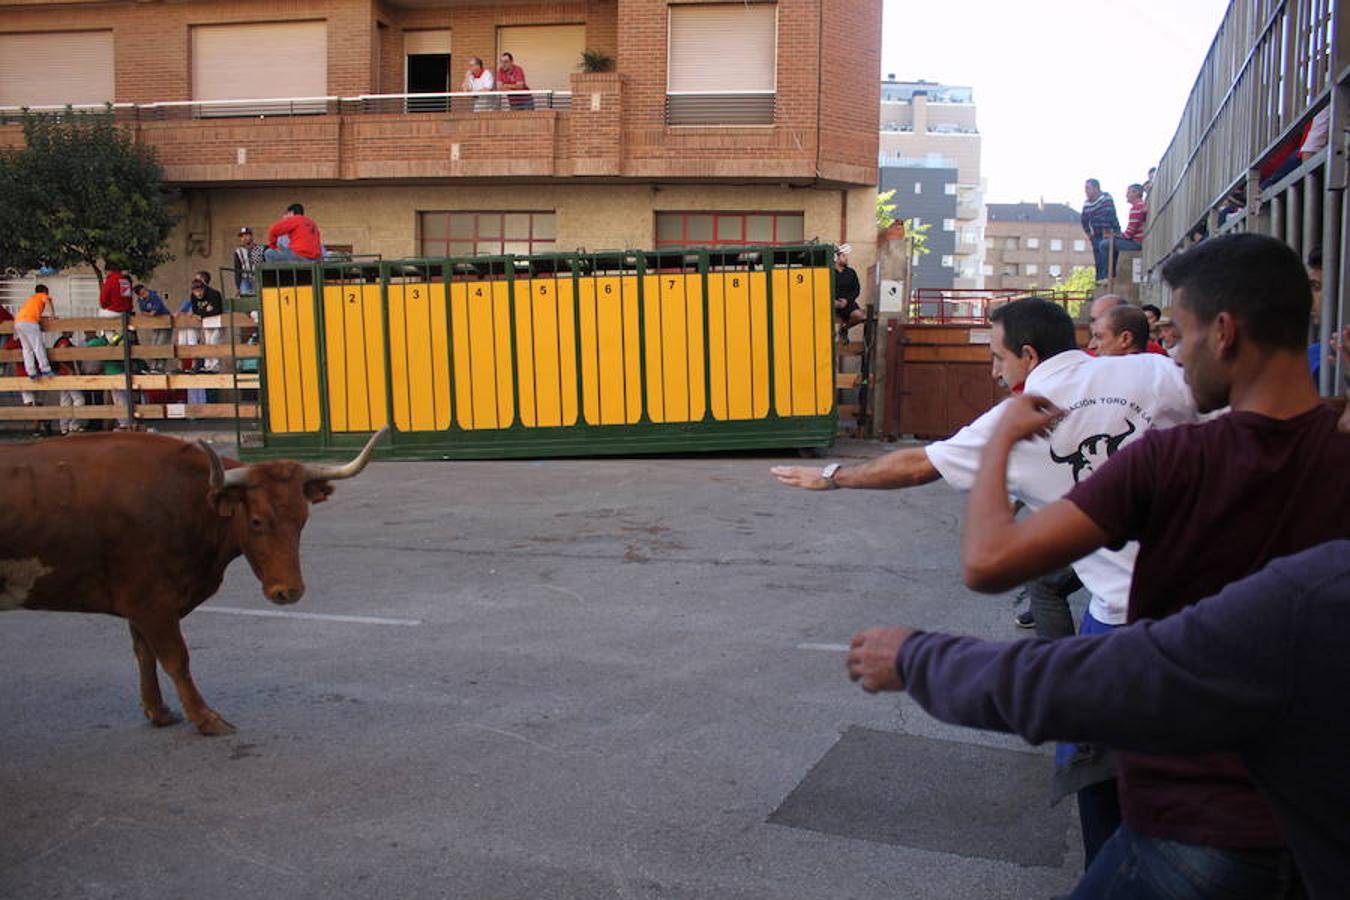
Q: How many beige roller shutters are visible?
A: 5